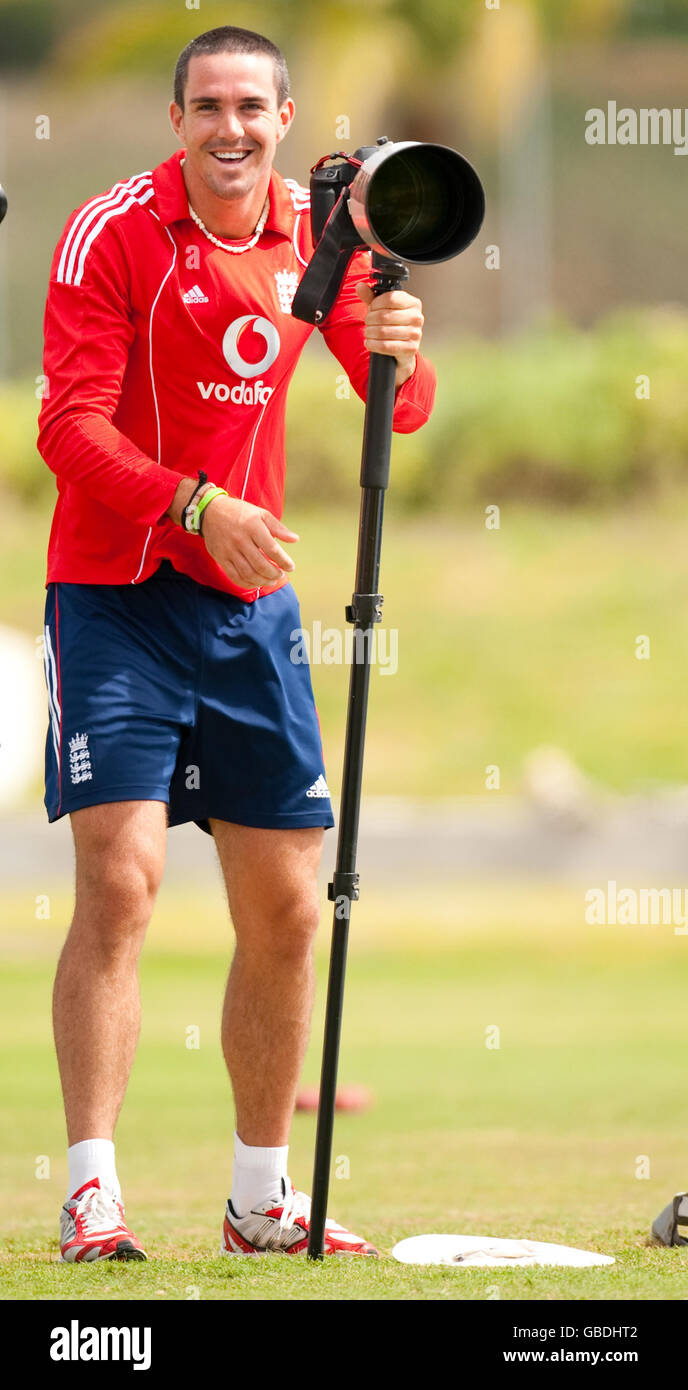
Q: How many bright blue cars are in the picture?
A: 0